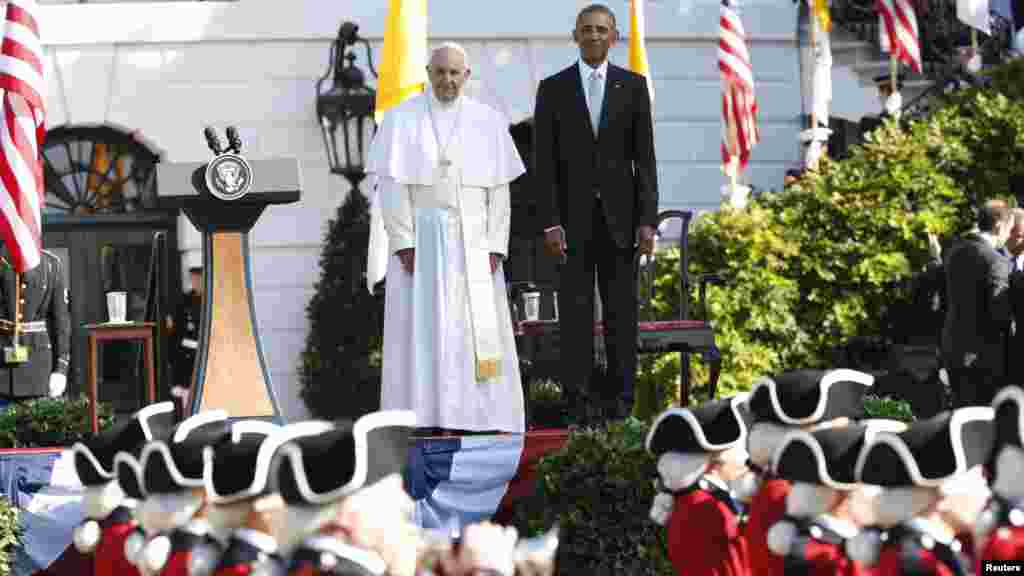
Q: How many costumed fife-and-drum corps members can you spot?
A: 10